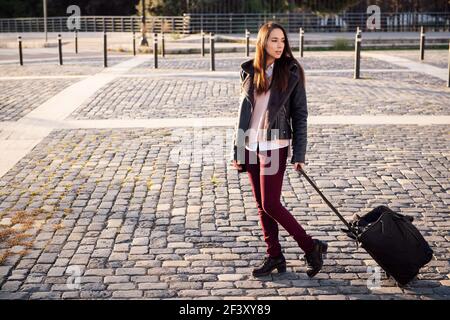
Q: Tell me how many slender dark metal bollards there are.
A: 14